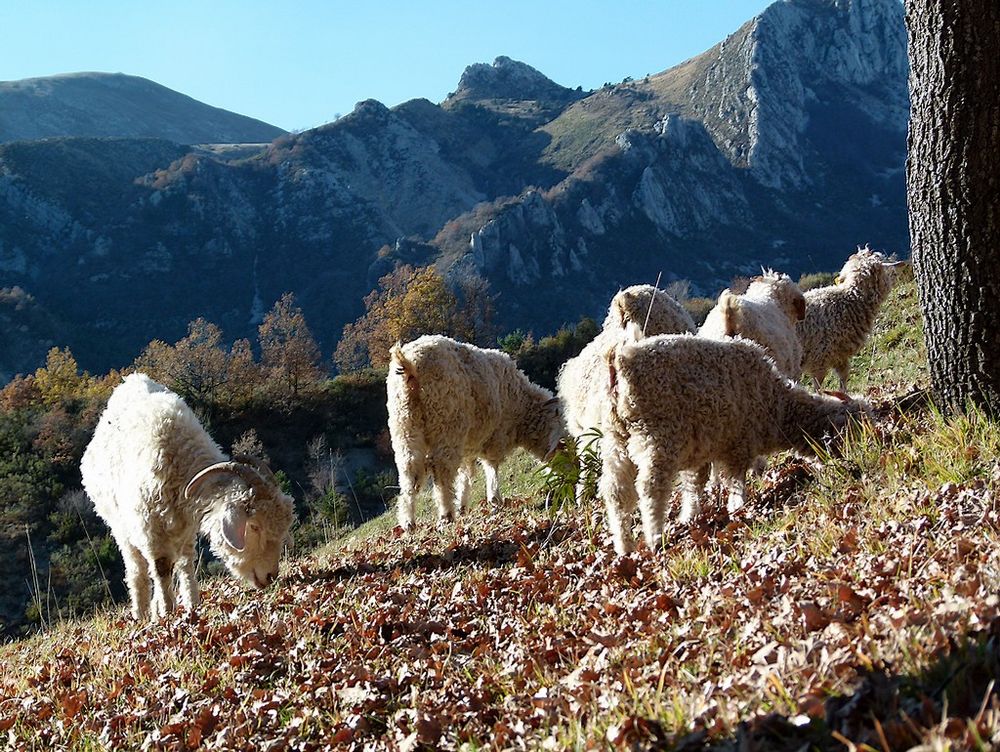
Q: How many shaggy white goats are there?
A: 6